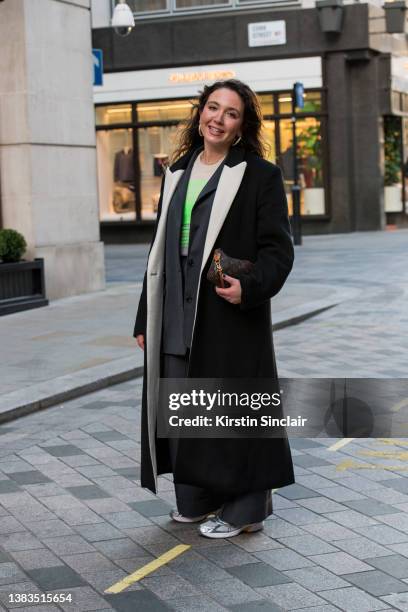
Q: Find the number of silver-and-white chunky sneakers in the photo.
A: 2